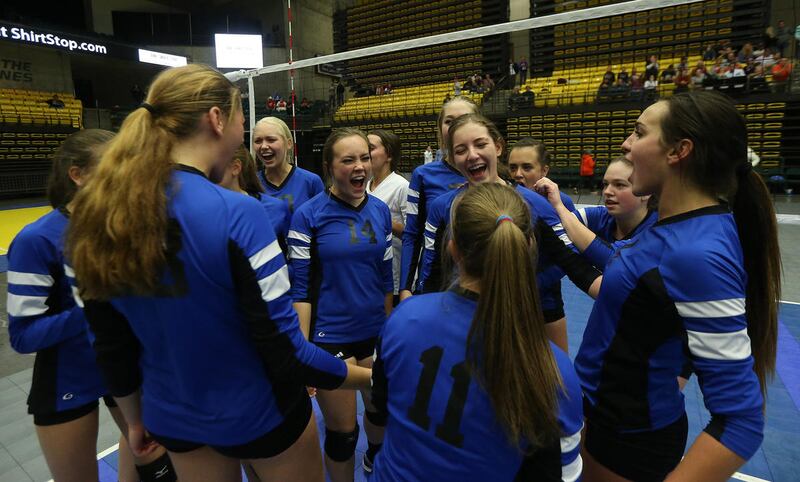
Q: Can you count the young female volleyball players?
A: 12